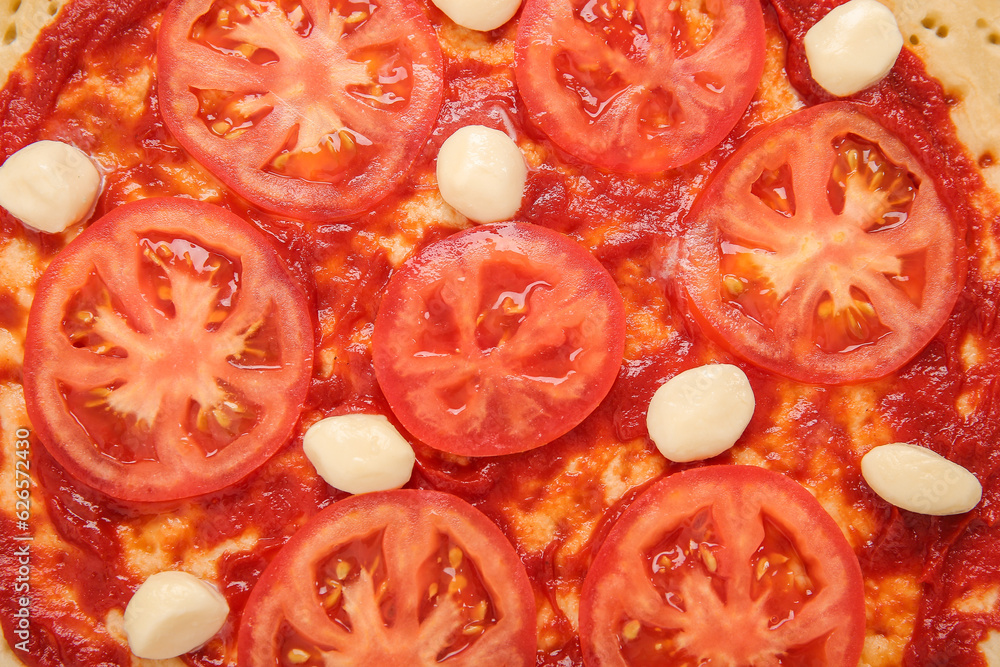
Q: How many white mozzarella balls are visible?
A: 8